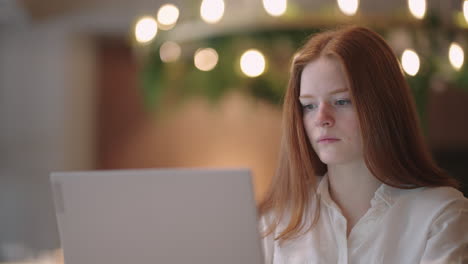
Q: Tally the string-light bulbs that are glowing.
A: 12